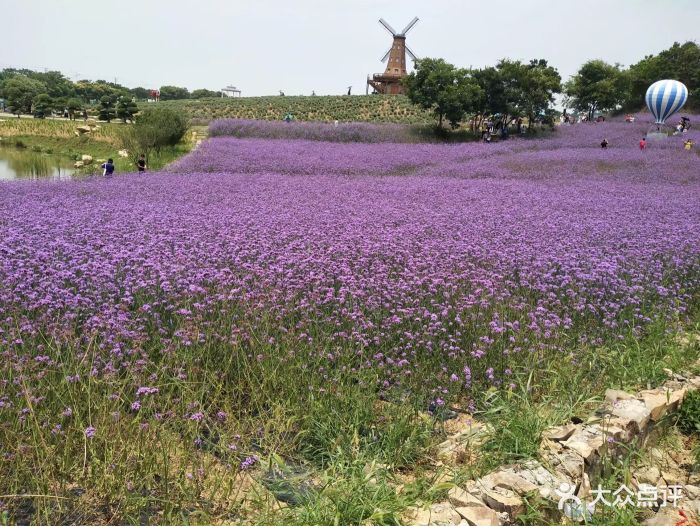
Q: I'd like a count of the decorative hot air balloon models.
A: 1